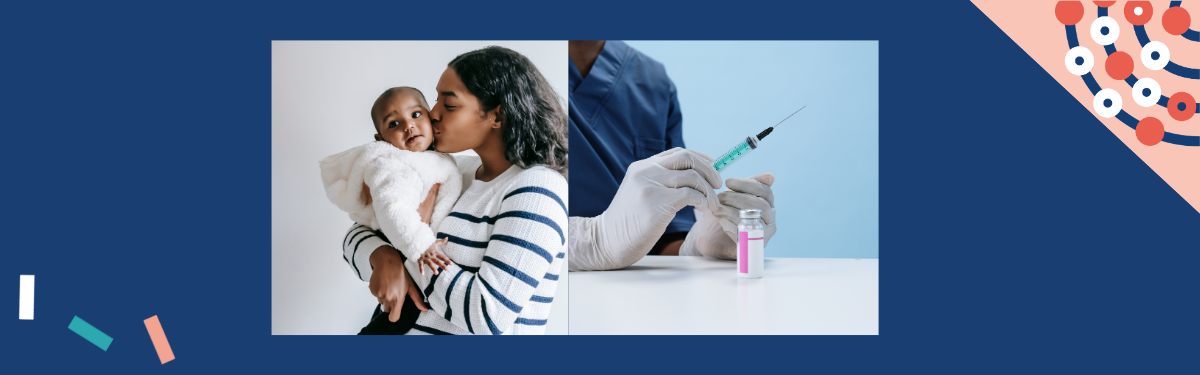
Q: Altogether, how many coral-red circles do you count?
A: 7